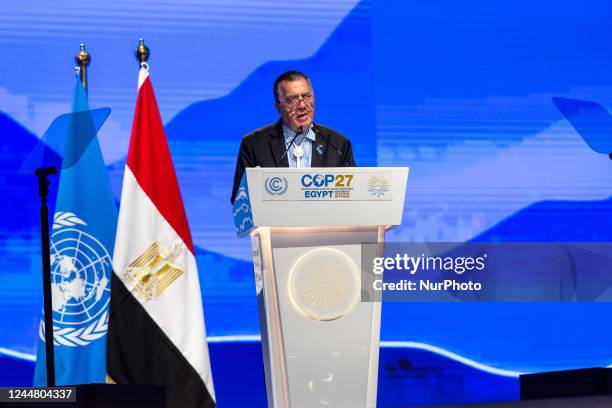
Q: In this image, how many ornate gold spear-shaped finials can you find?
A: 2